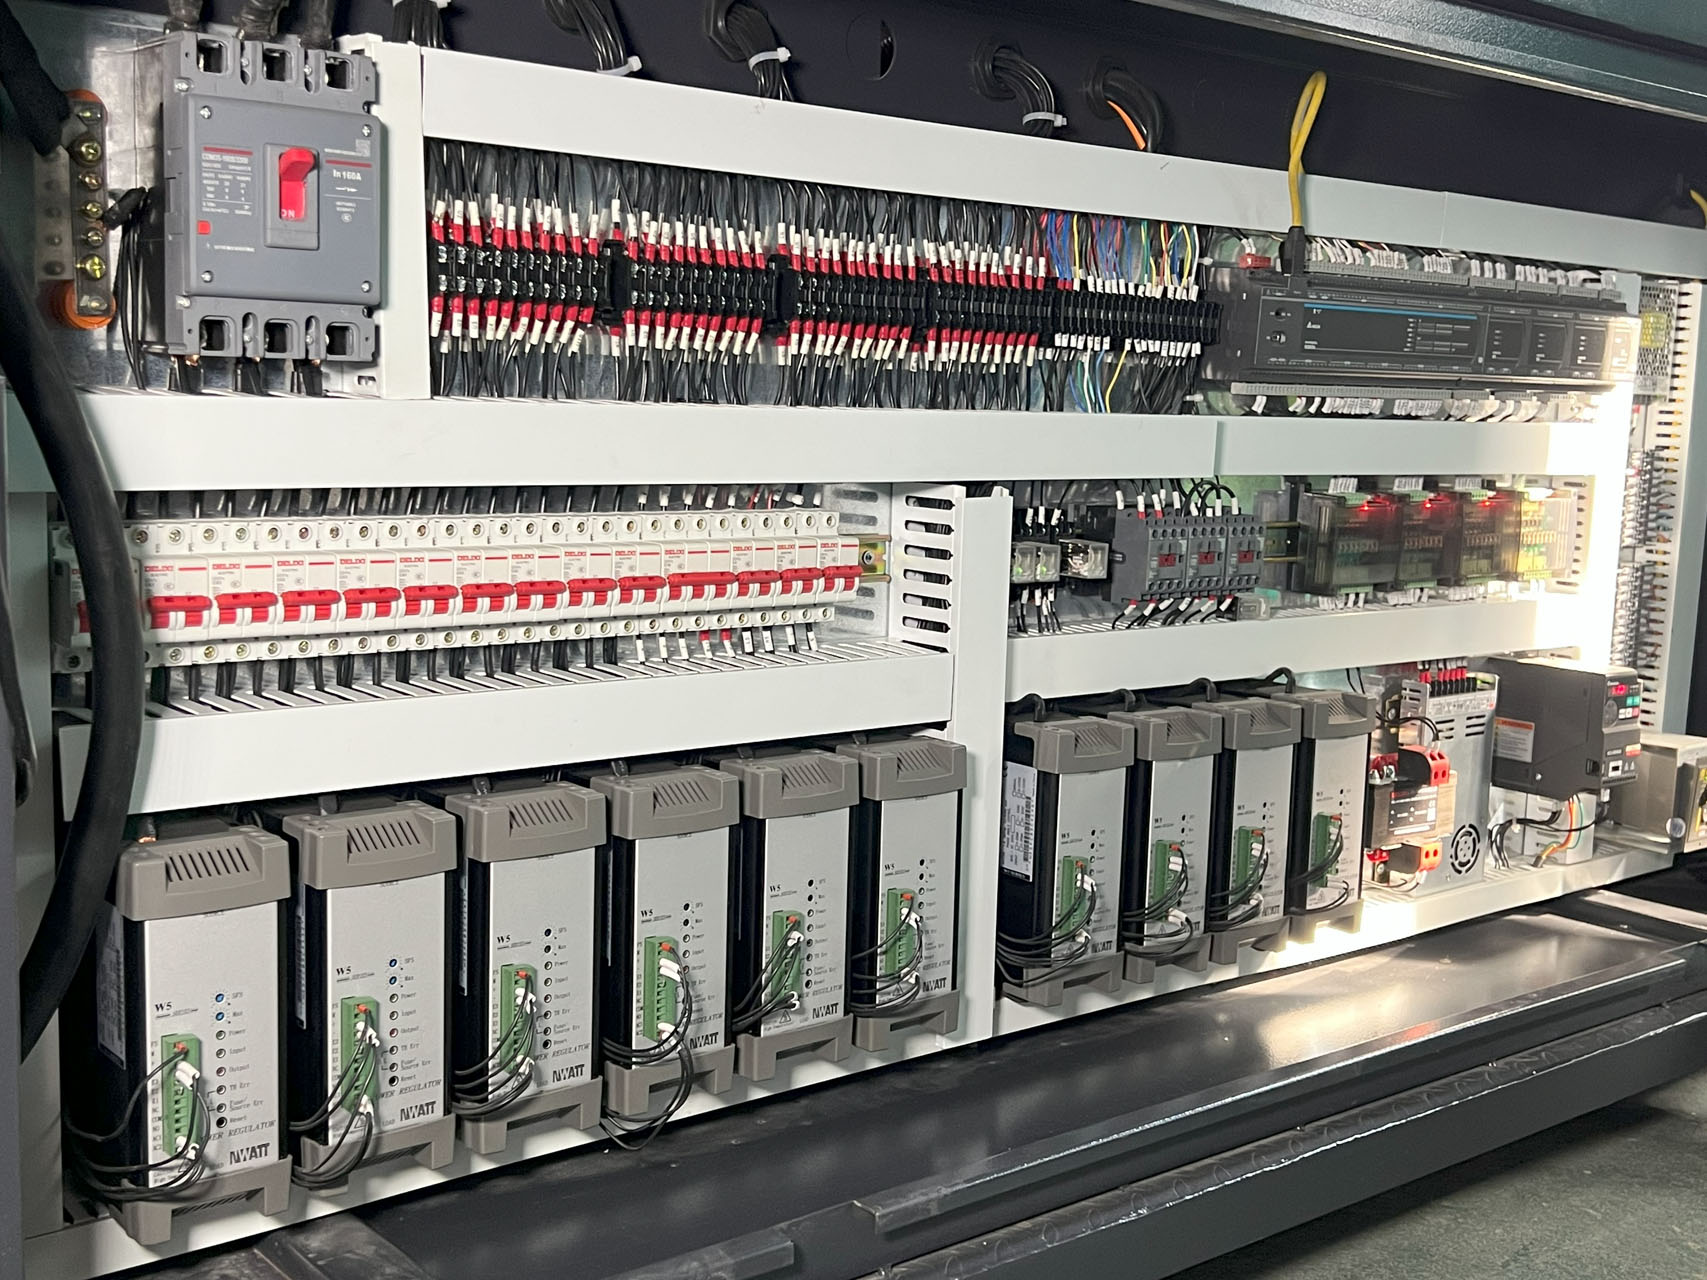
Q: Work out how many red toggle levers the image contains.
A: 15